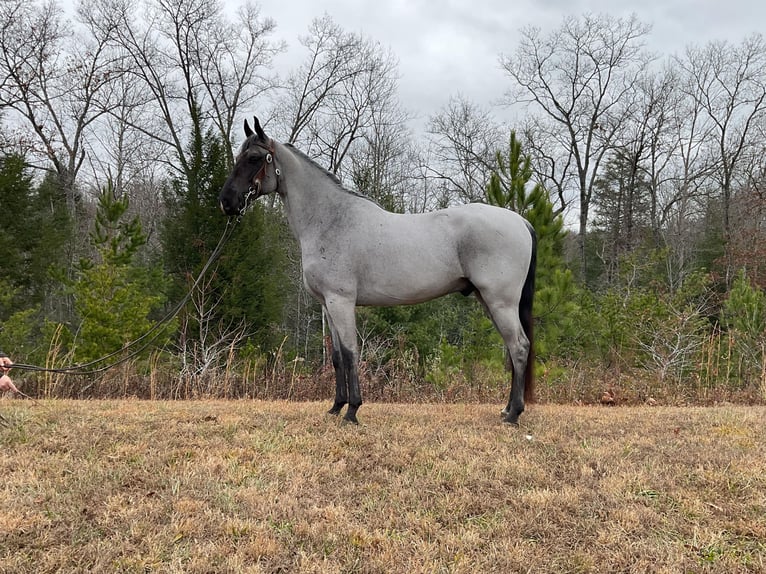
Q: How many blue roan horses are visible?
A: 1